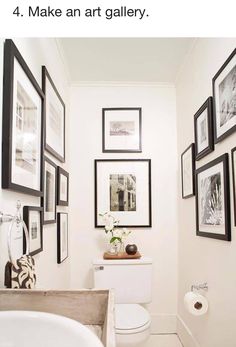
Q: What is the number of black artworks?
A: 13